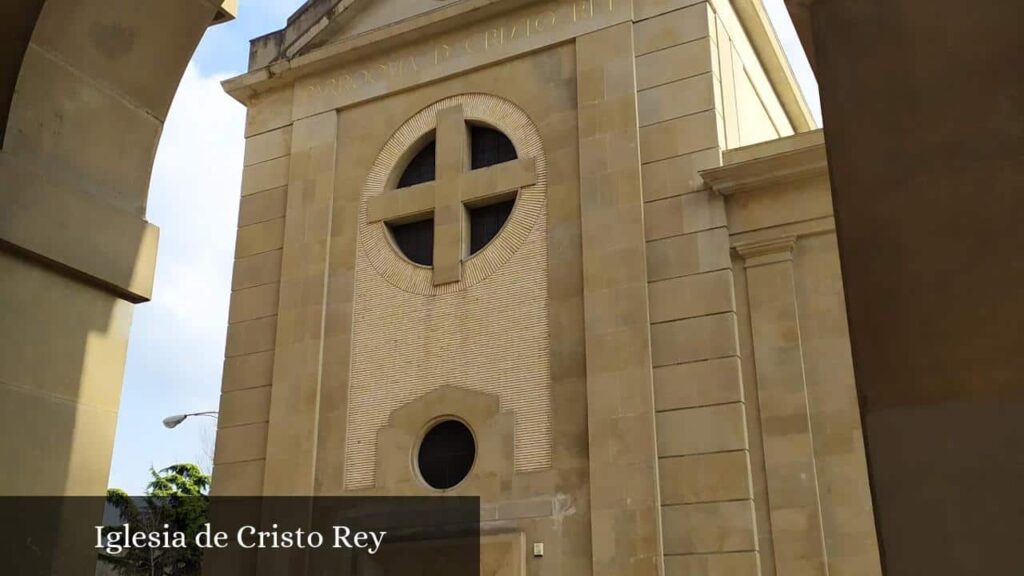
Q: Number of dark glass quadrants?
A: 4